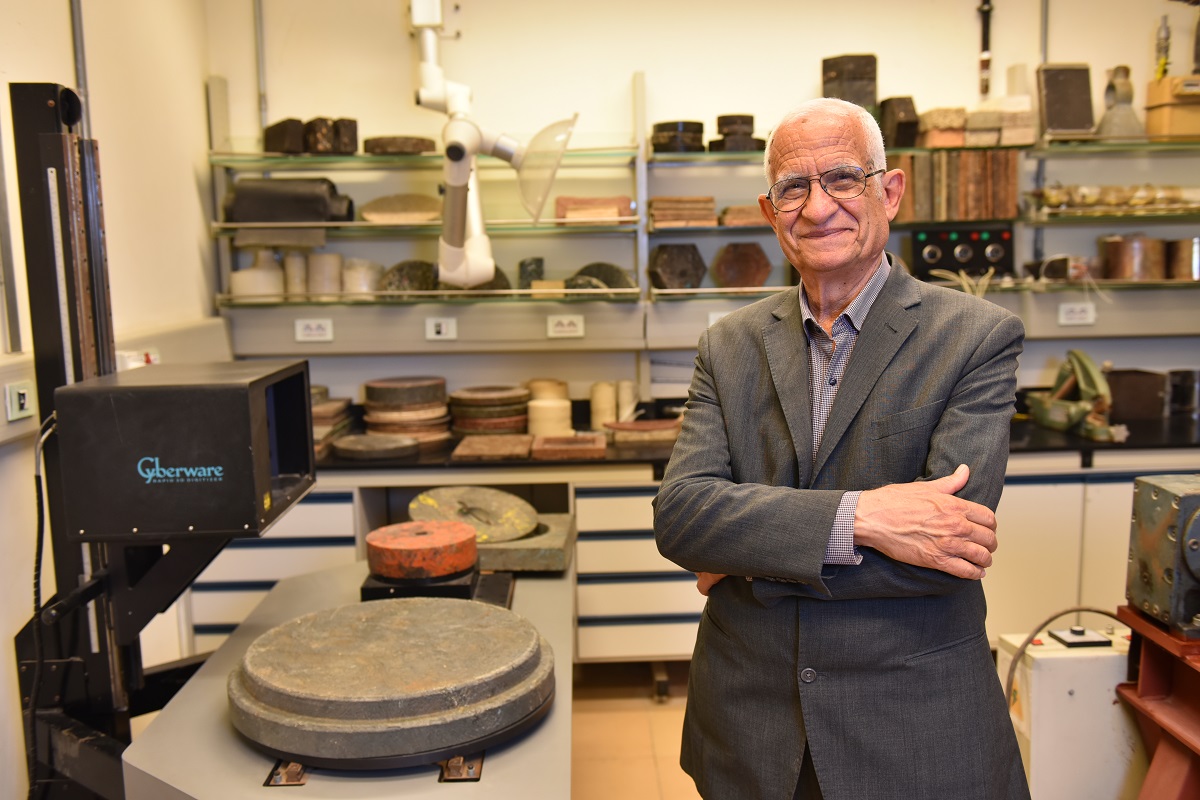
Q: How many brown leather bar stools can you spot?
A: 0